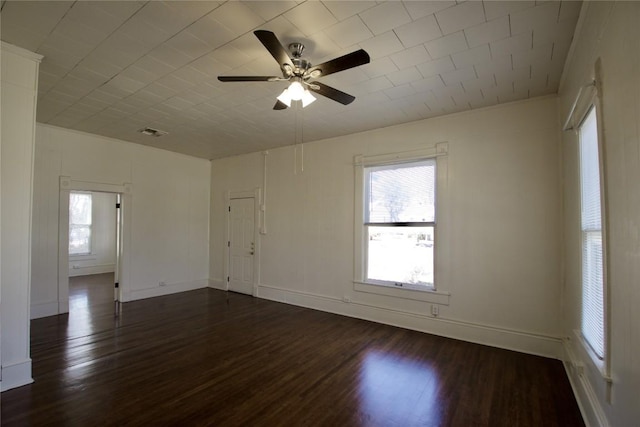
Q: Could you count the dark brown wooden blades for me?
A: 5